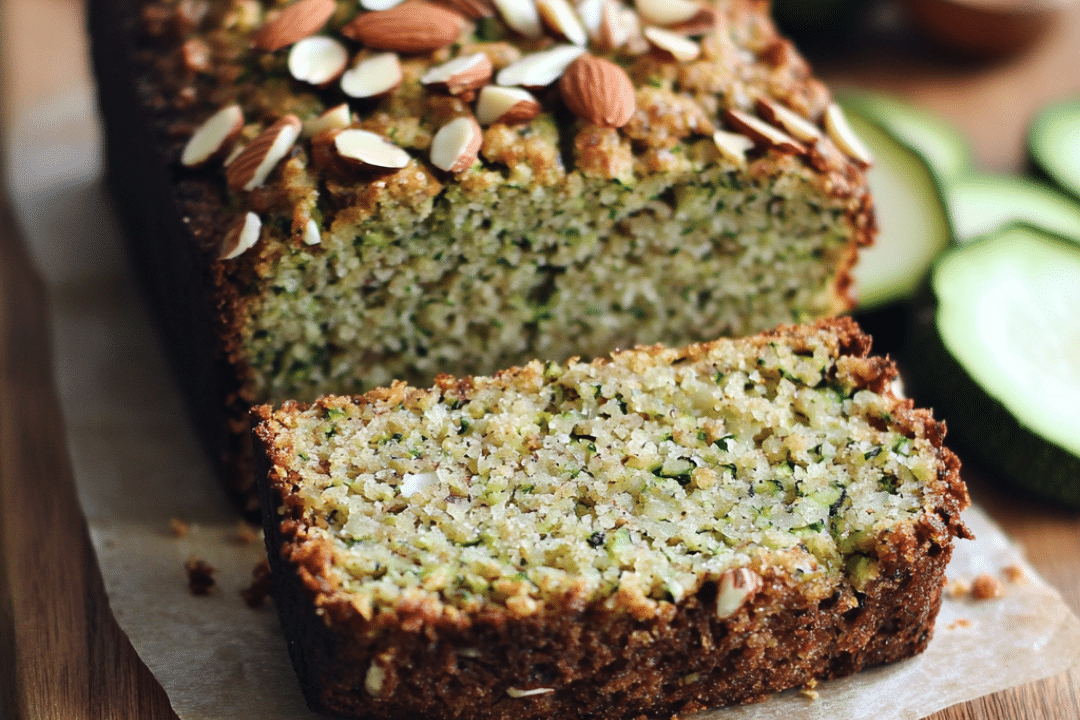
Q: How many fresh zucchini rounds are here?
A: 5